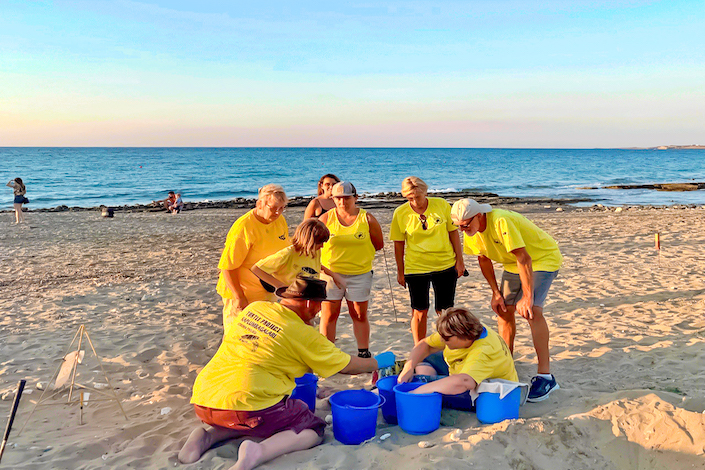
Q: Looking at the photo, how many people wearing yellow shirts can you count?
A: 7